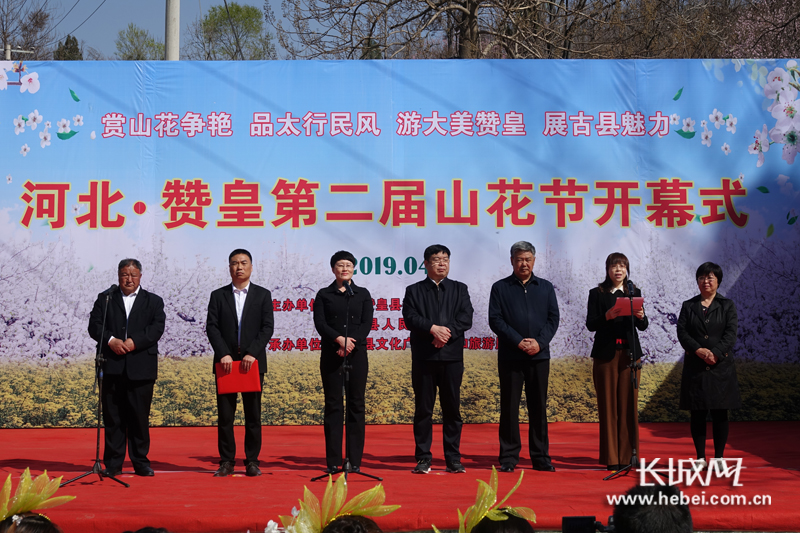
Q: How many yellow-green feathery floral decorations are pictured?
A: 3